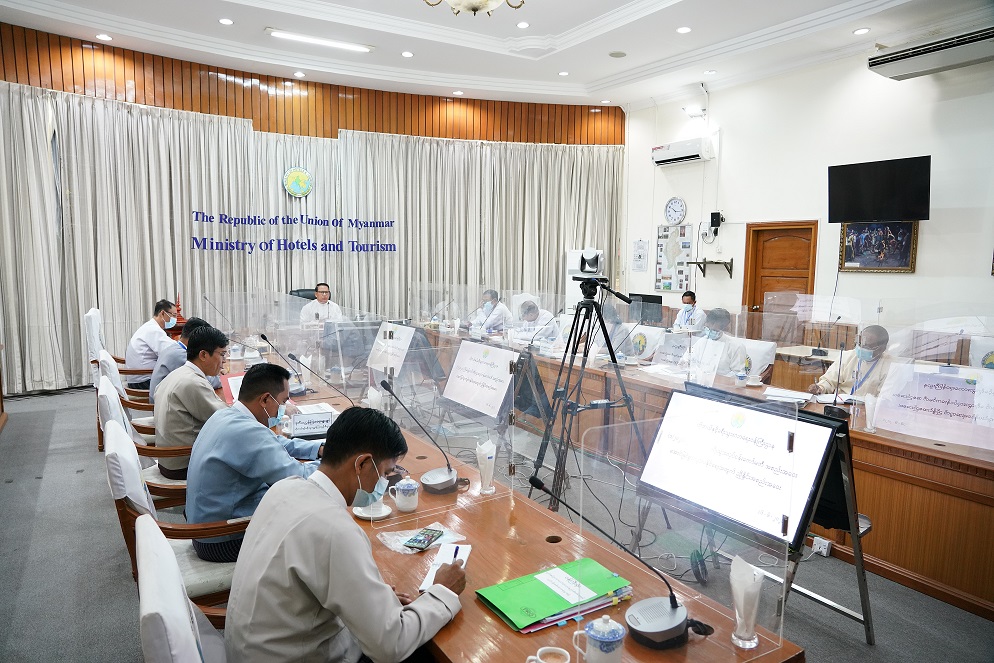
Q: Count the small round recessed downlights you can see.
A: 11